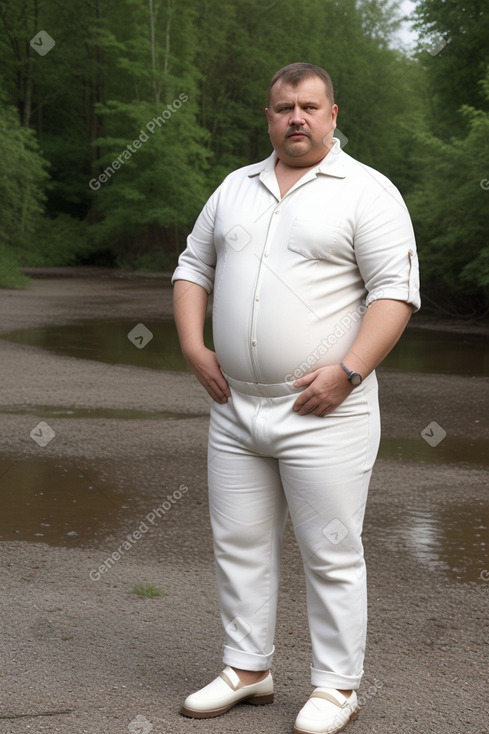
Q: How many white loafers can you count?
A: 2